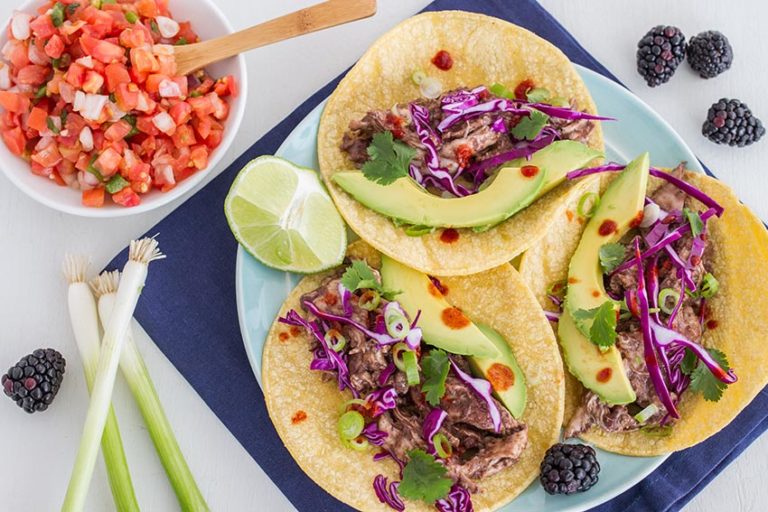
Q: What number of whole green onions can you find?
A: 3